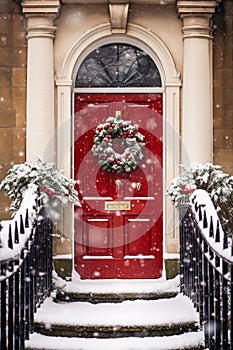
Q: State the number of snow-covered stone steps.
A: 3